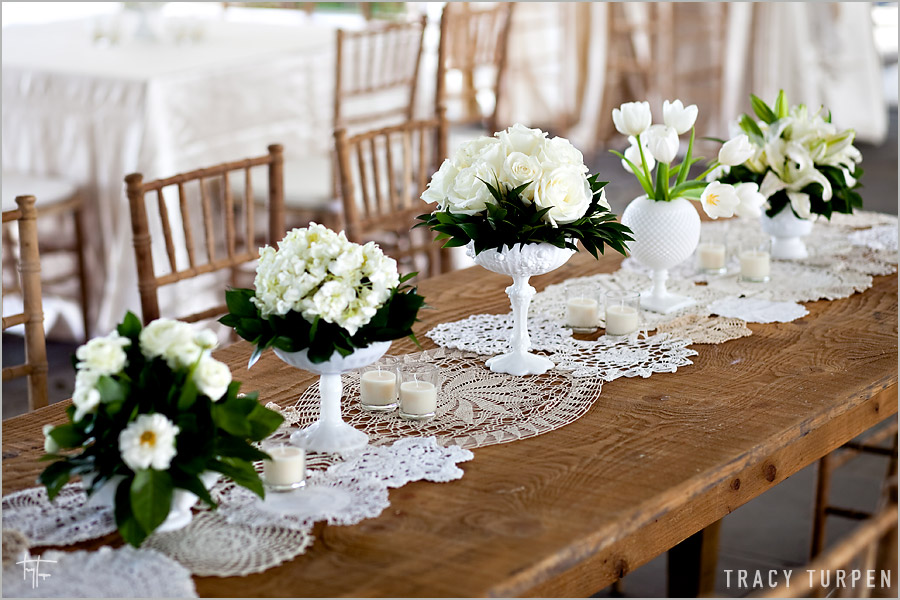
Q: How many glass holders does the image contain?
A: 7